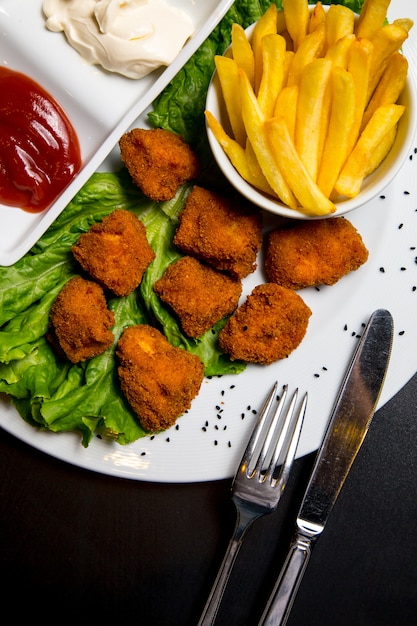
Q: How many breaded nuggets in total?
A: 8